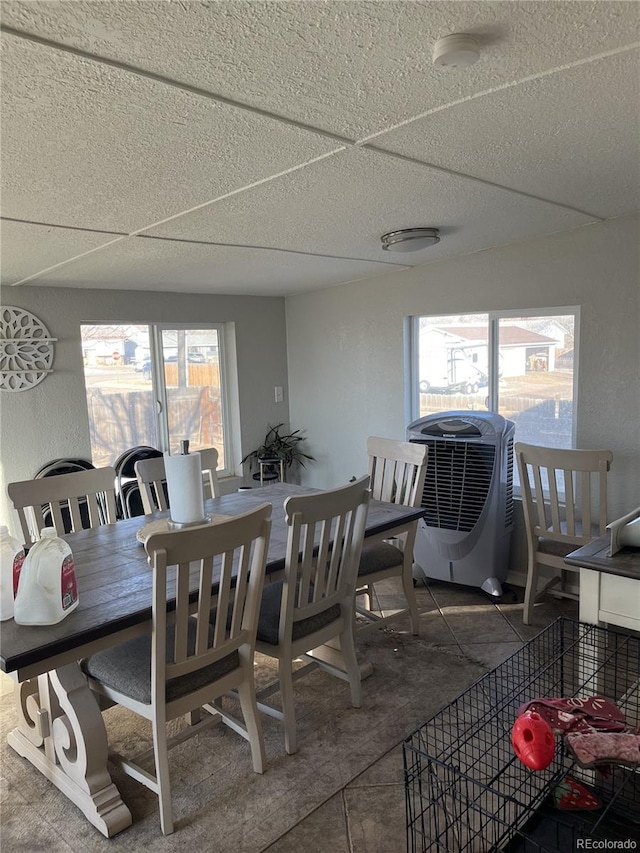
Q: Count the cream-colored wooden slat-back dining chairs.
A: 6